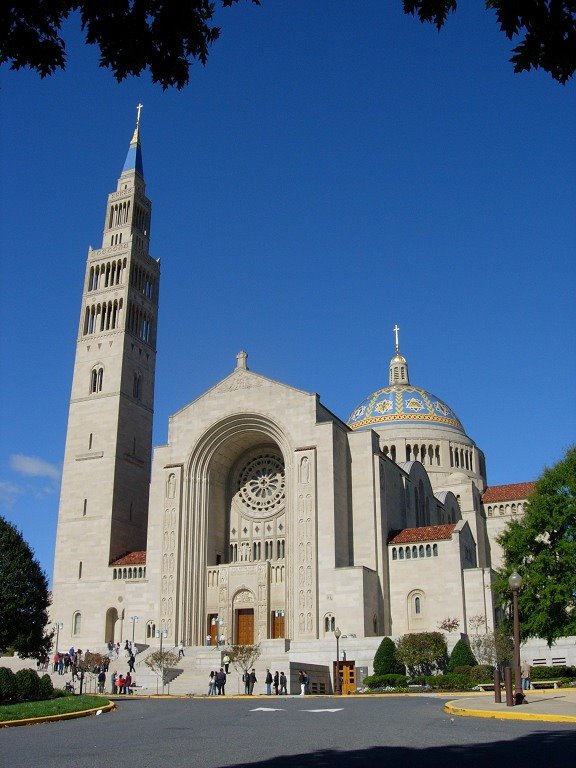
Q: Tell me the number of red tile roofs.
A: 3